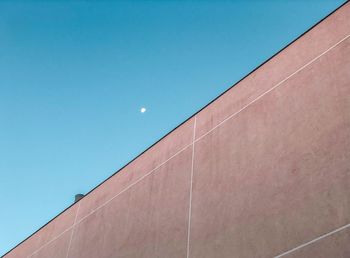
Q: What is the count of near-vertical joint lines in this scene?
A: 2